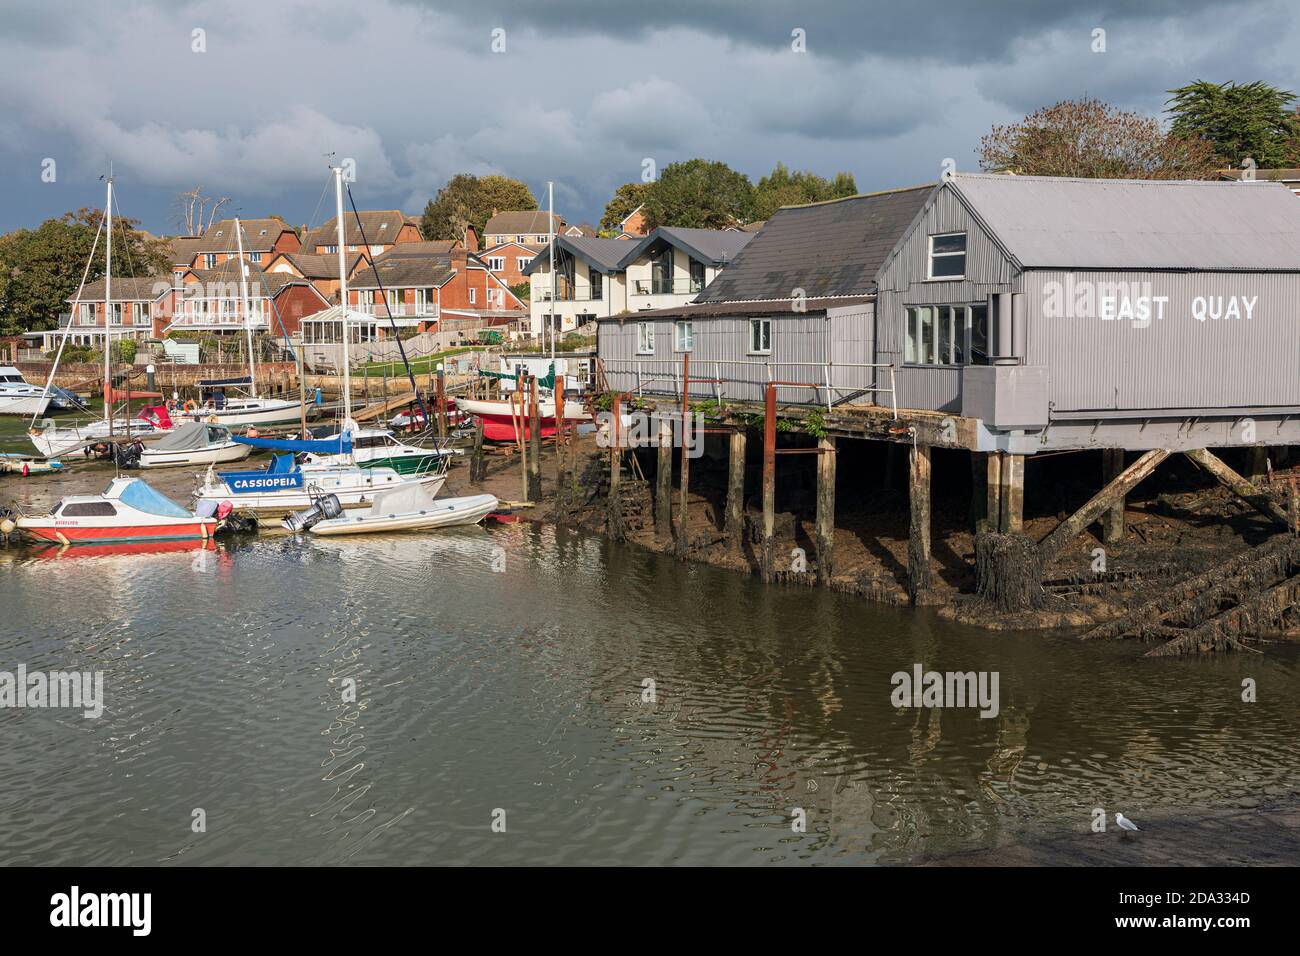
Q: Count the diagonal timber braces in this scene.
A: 2